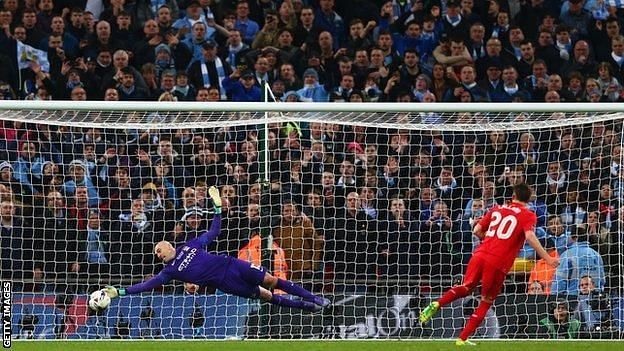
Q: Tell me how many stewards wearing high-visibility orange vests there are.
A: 2